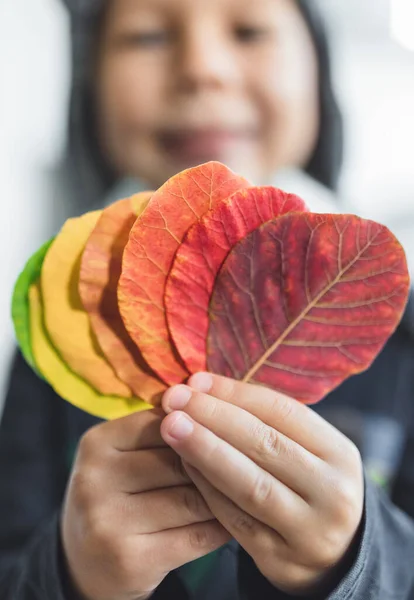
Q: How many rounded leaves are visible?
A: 7